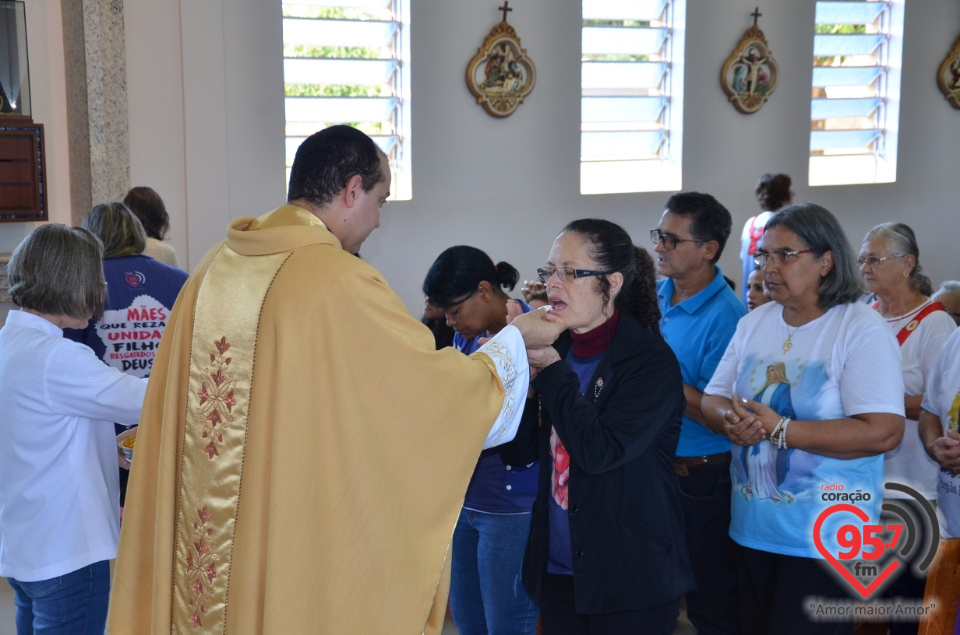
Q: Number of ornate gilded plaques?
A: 3